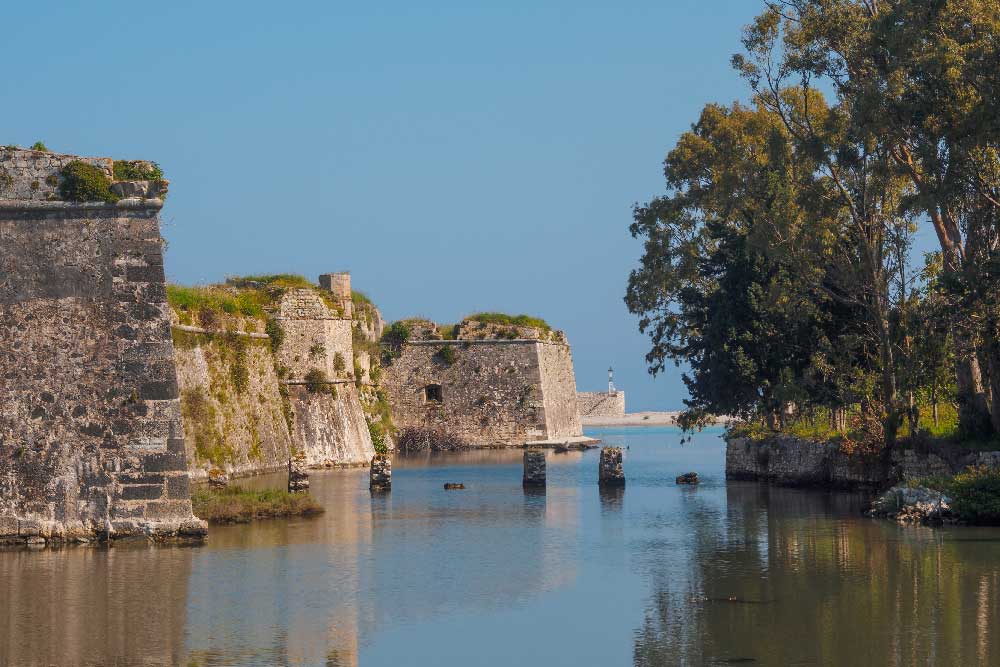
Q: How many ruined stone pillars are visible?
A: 4